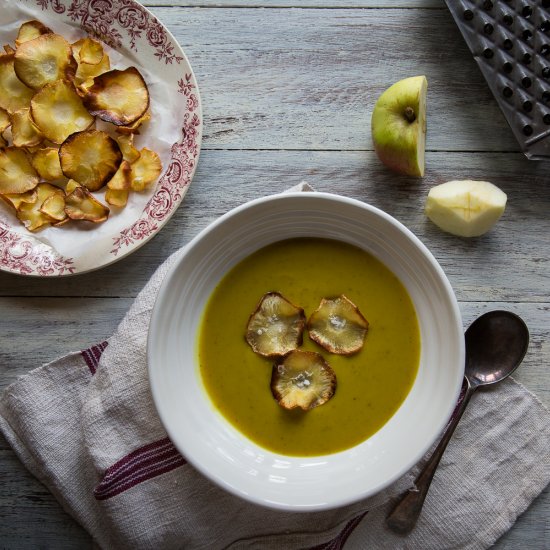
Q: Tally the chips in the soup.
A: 3